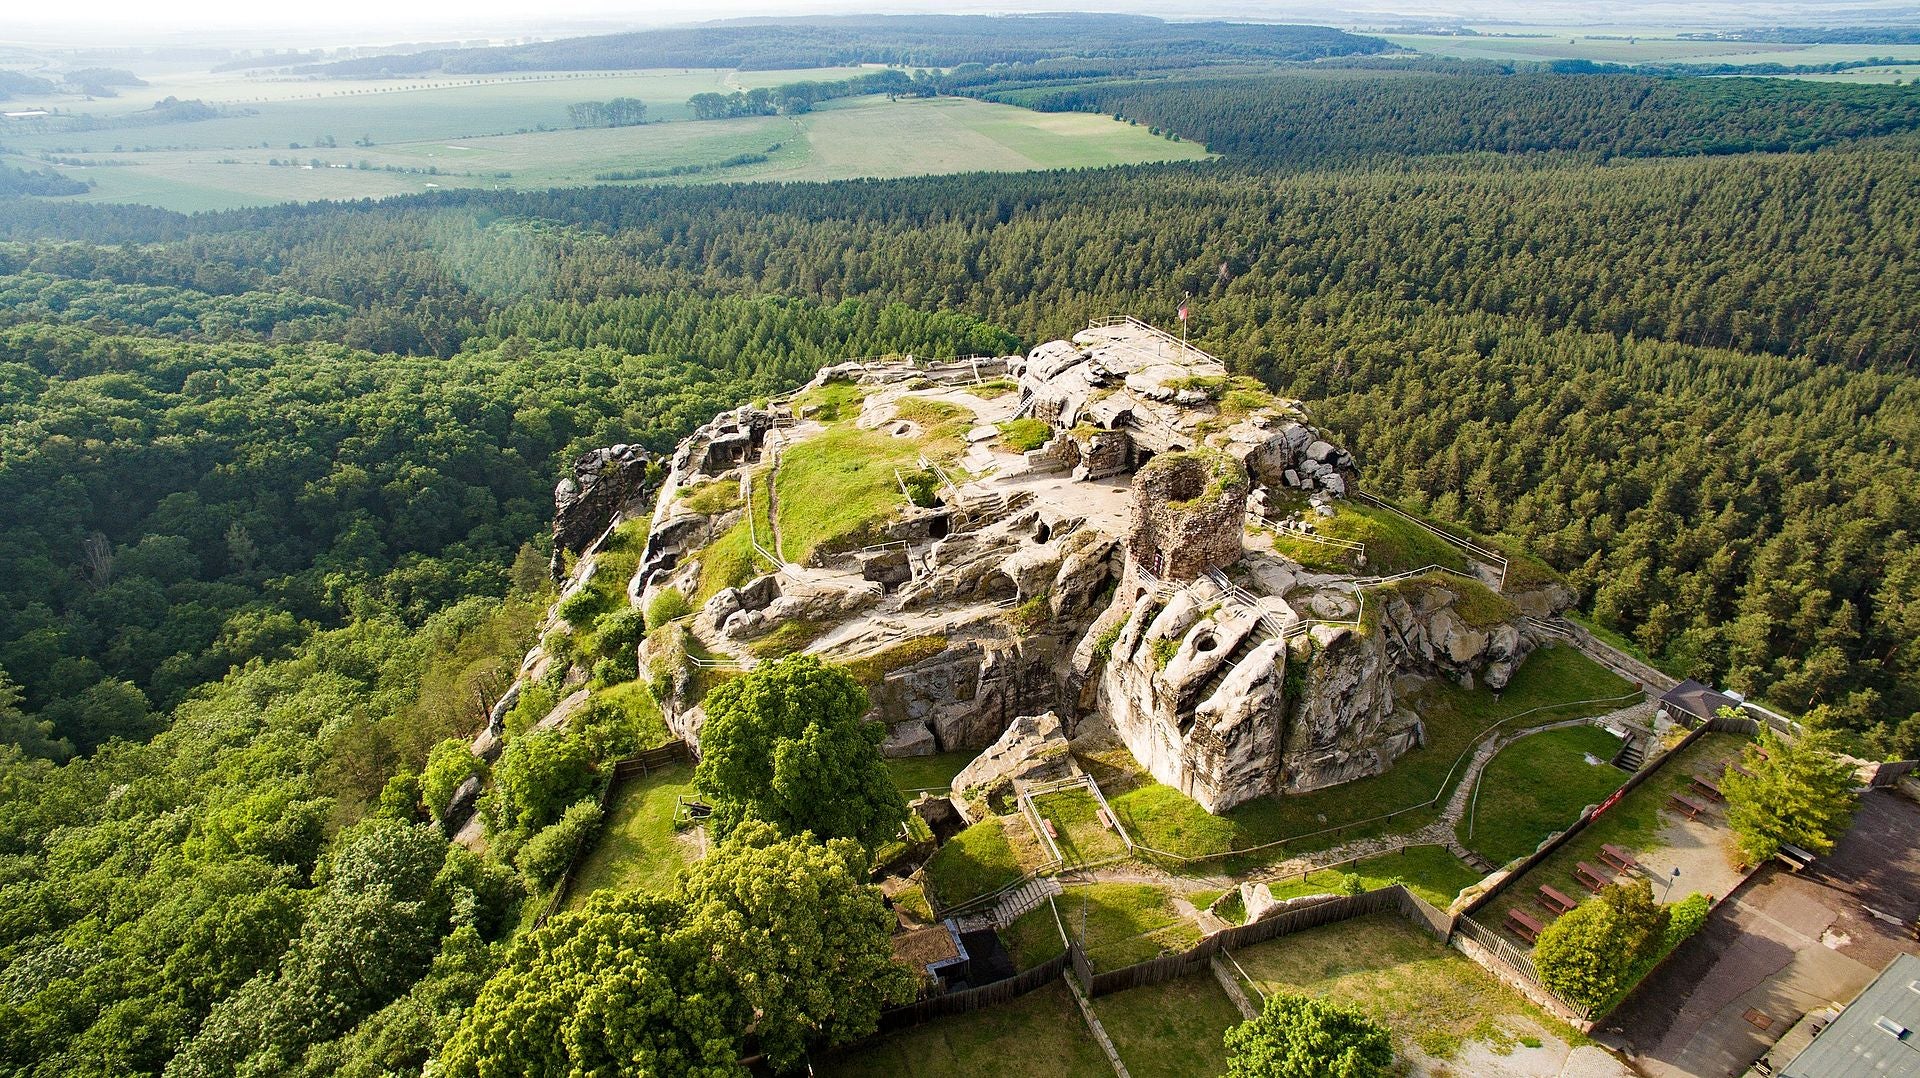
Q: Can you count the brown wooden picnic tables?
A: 8